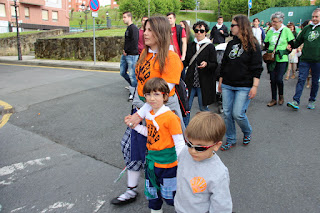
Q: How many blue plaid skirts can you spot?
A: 1